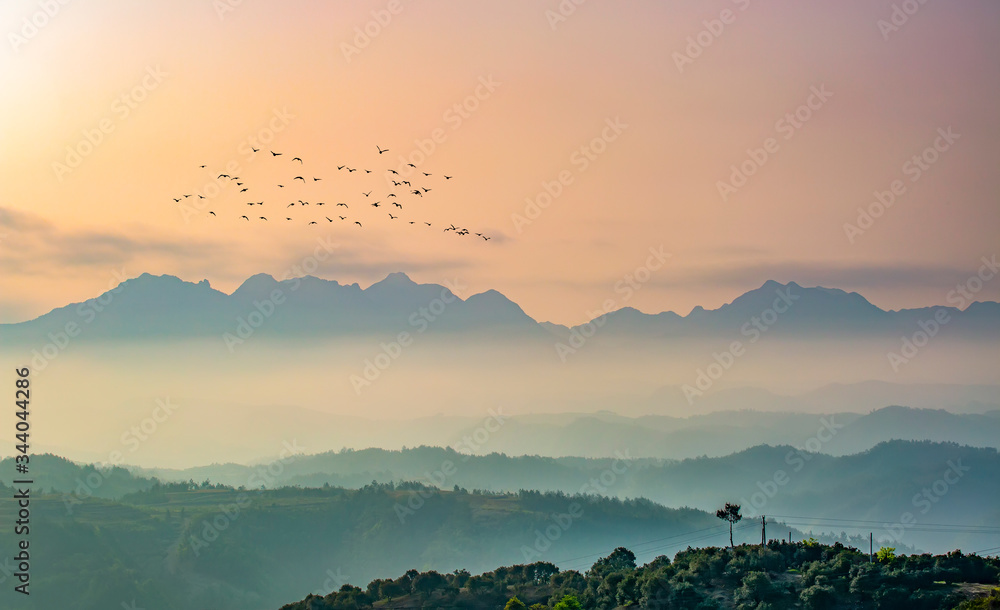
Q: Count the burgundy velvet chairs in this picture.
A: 0